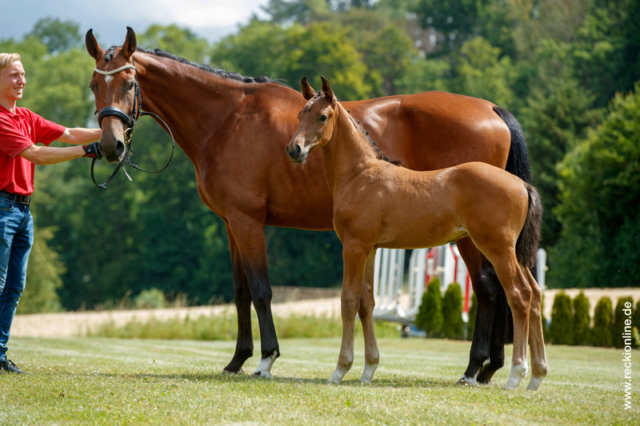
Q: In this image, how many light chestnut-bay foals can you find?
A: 1